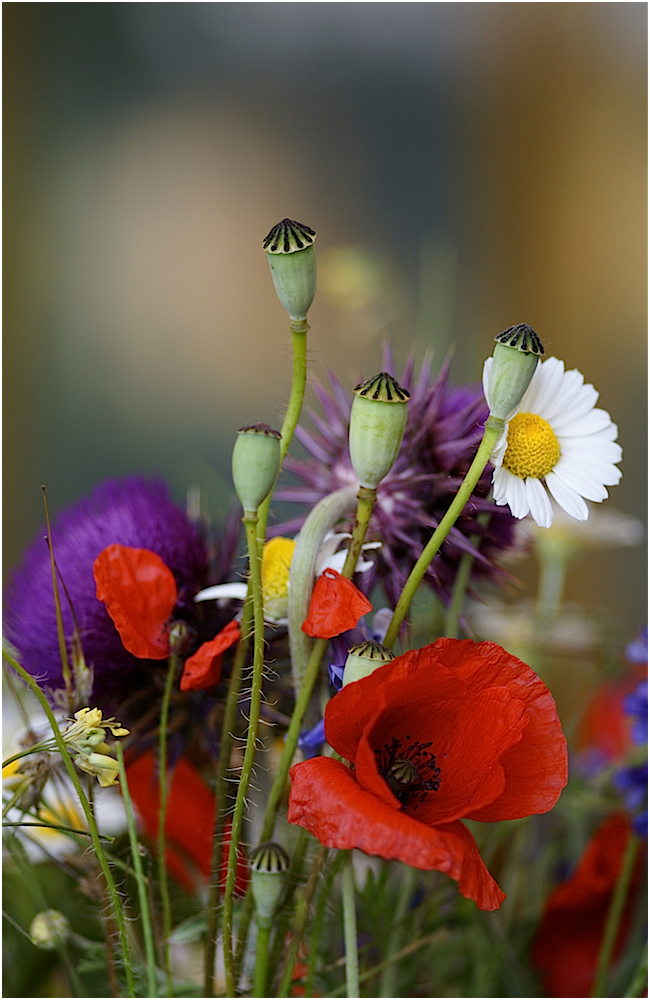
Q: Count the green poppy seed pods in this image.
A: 6